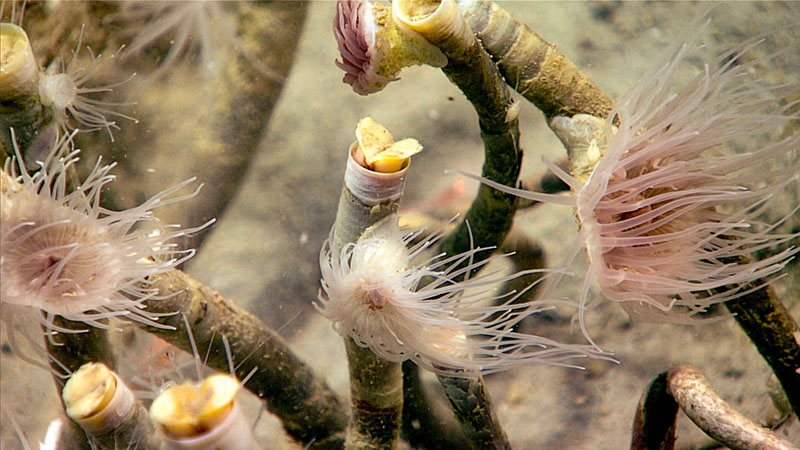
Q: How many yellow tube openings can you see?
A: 5